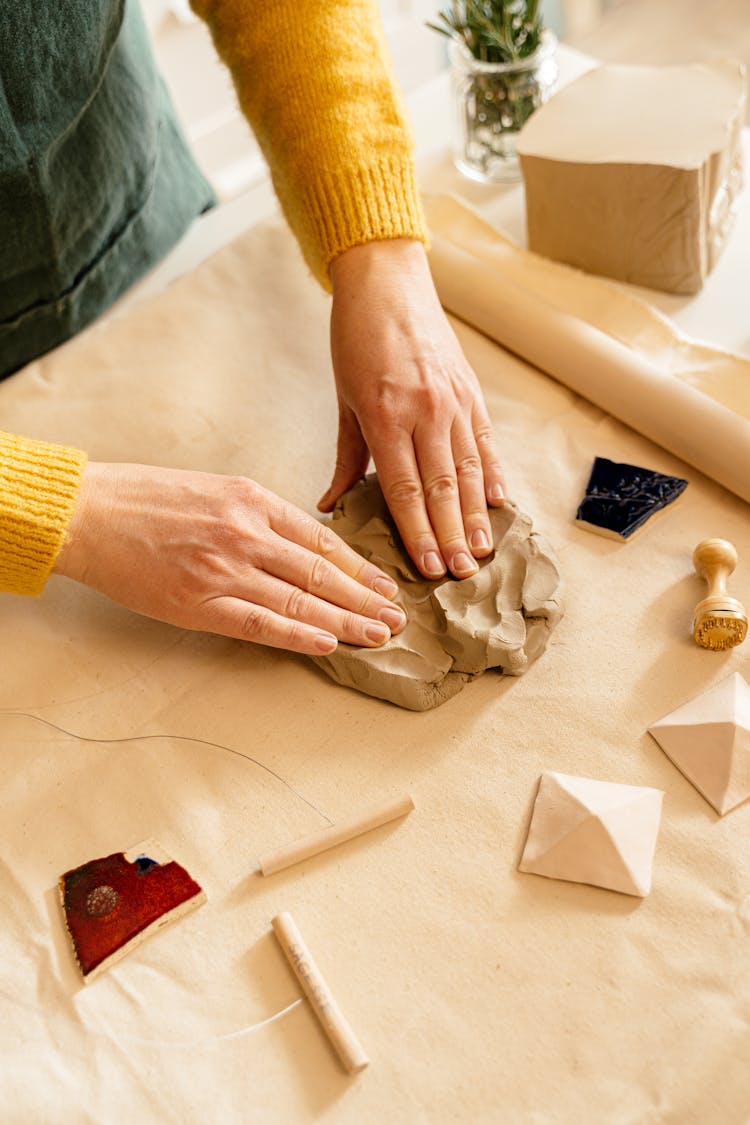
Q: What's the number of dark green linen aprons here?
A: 1